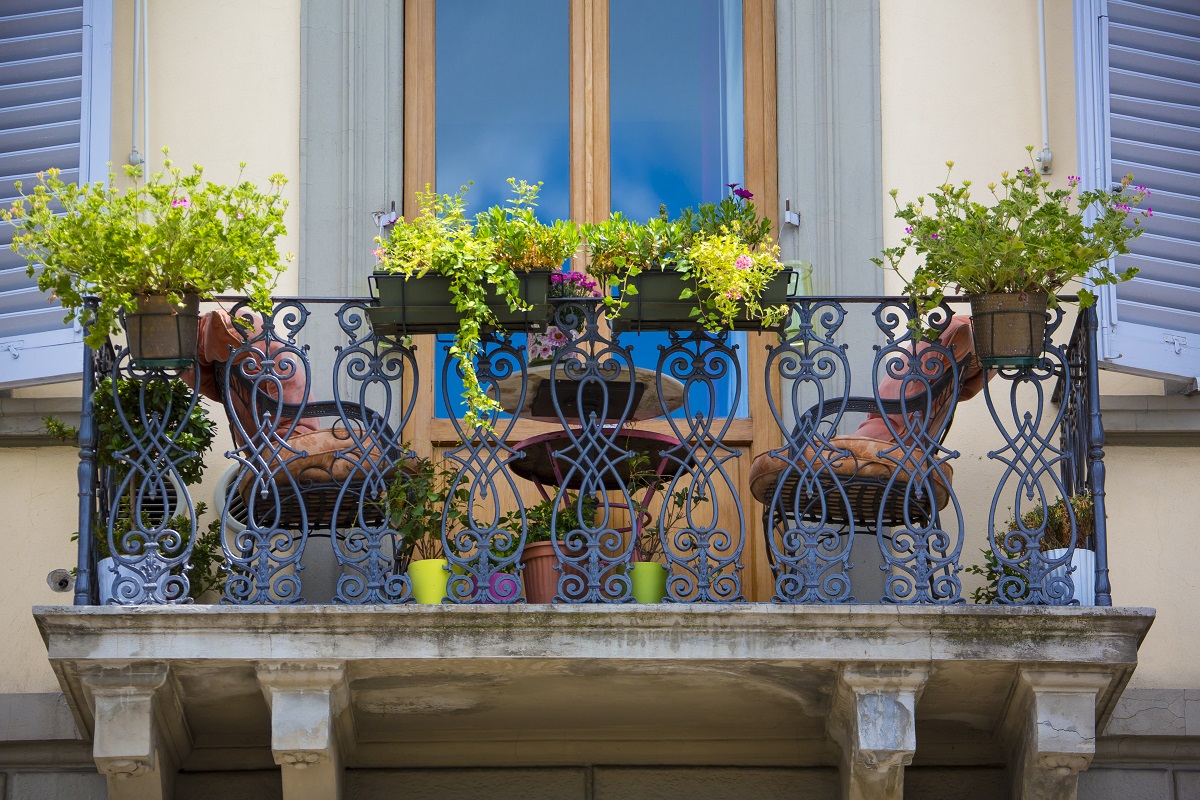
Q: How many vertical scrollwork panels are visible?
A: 9